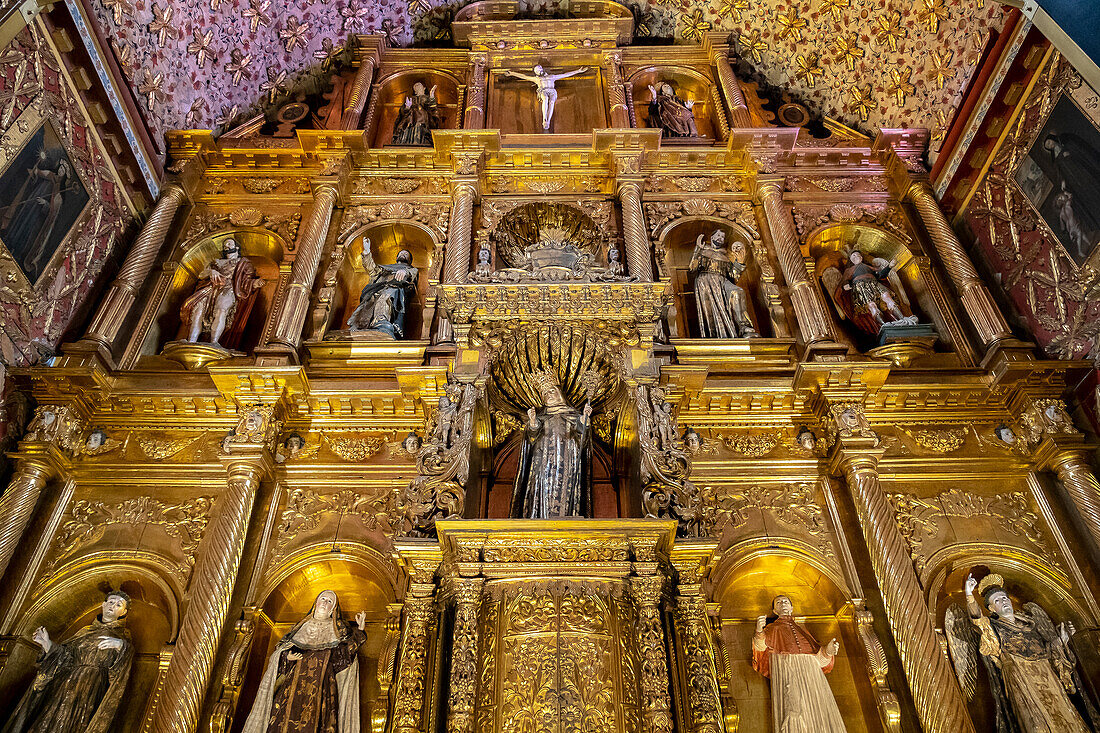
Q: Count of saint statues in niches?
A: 11